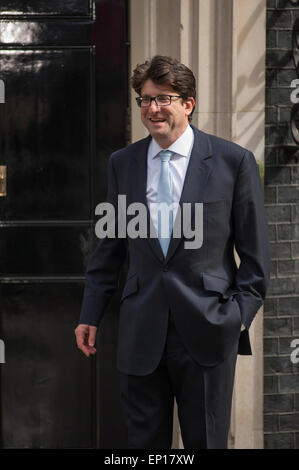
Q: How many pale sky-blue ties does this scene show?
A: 1